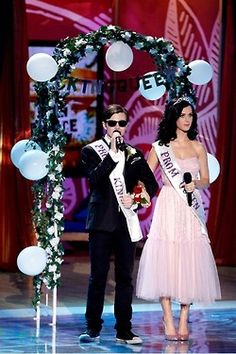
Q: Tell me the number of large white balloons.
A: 8